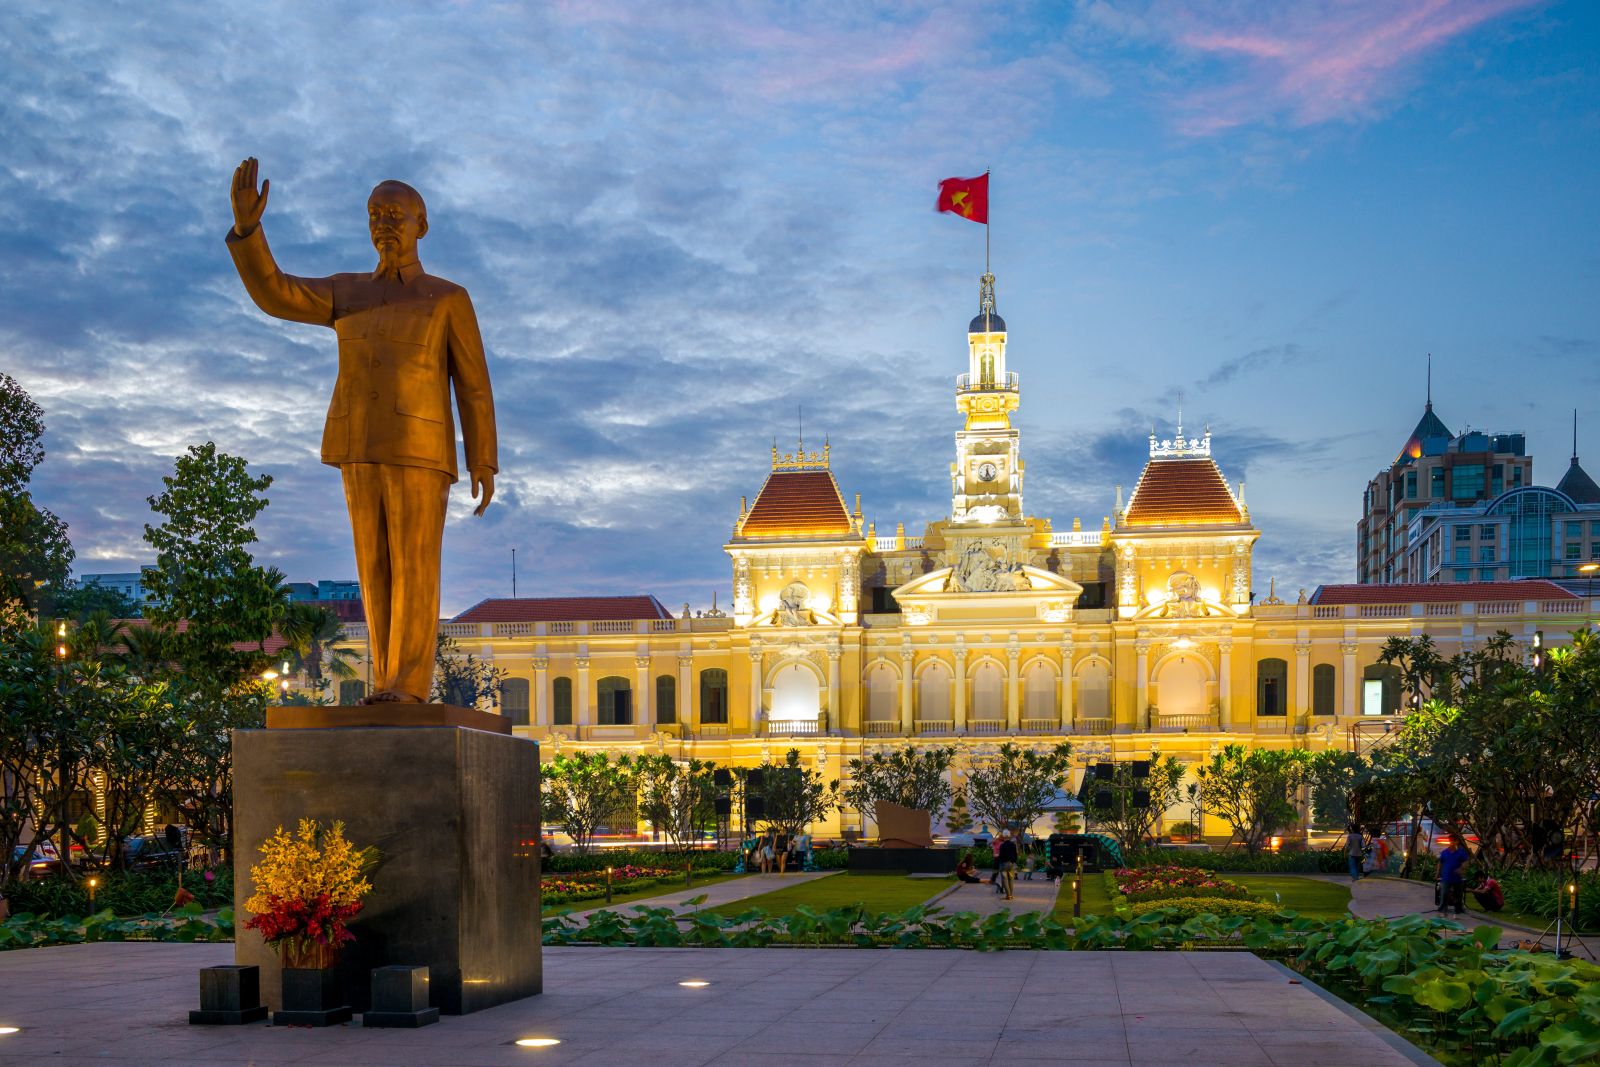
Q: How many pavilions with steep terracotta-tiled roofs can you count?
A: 2